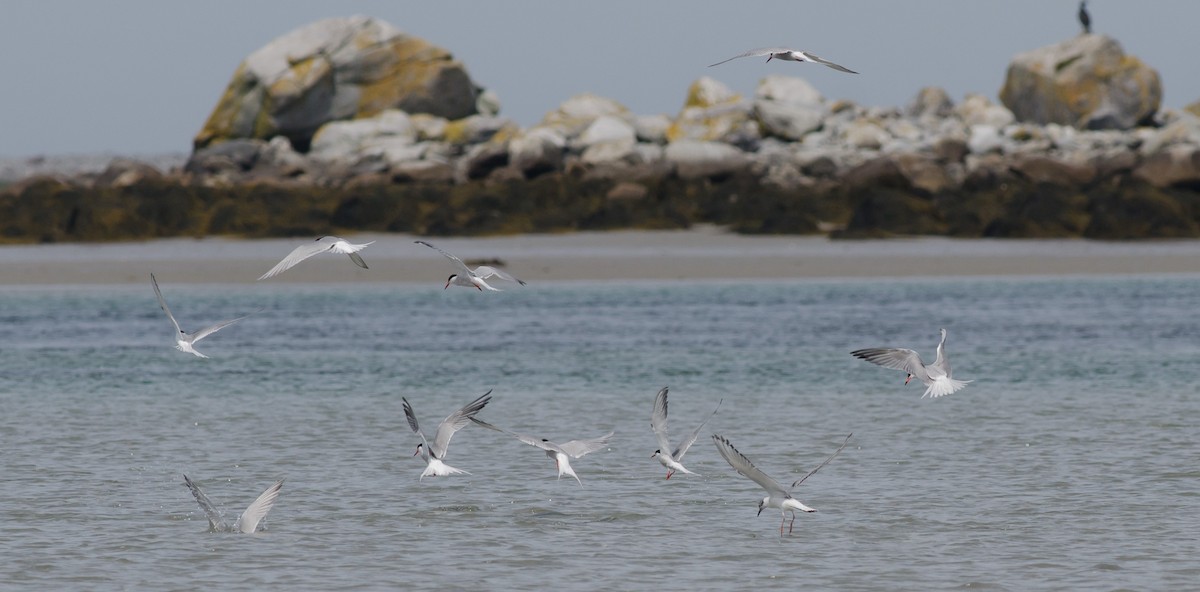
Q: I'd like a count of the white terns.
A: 10